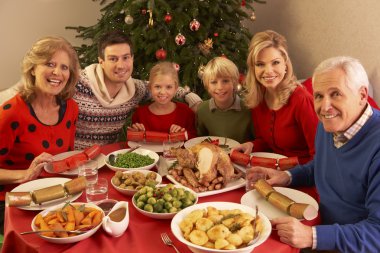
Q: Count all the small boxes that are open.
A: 0